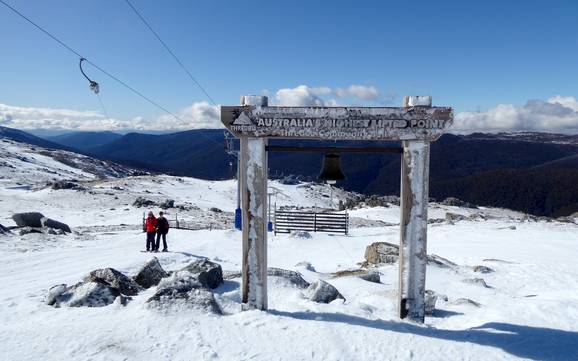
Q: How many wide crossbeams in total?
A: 1